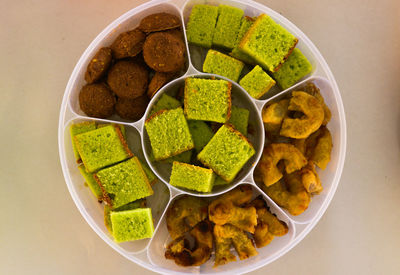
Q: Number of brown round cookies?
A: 8